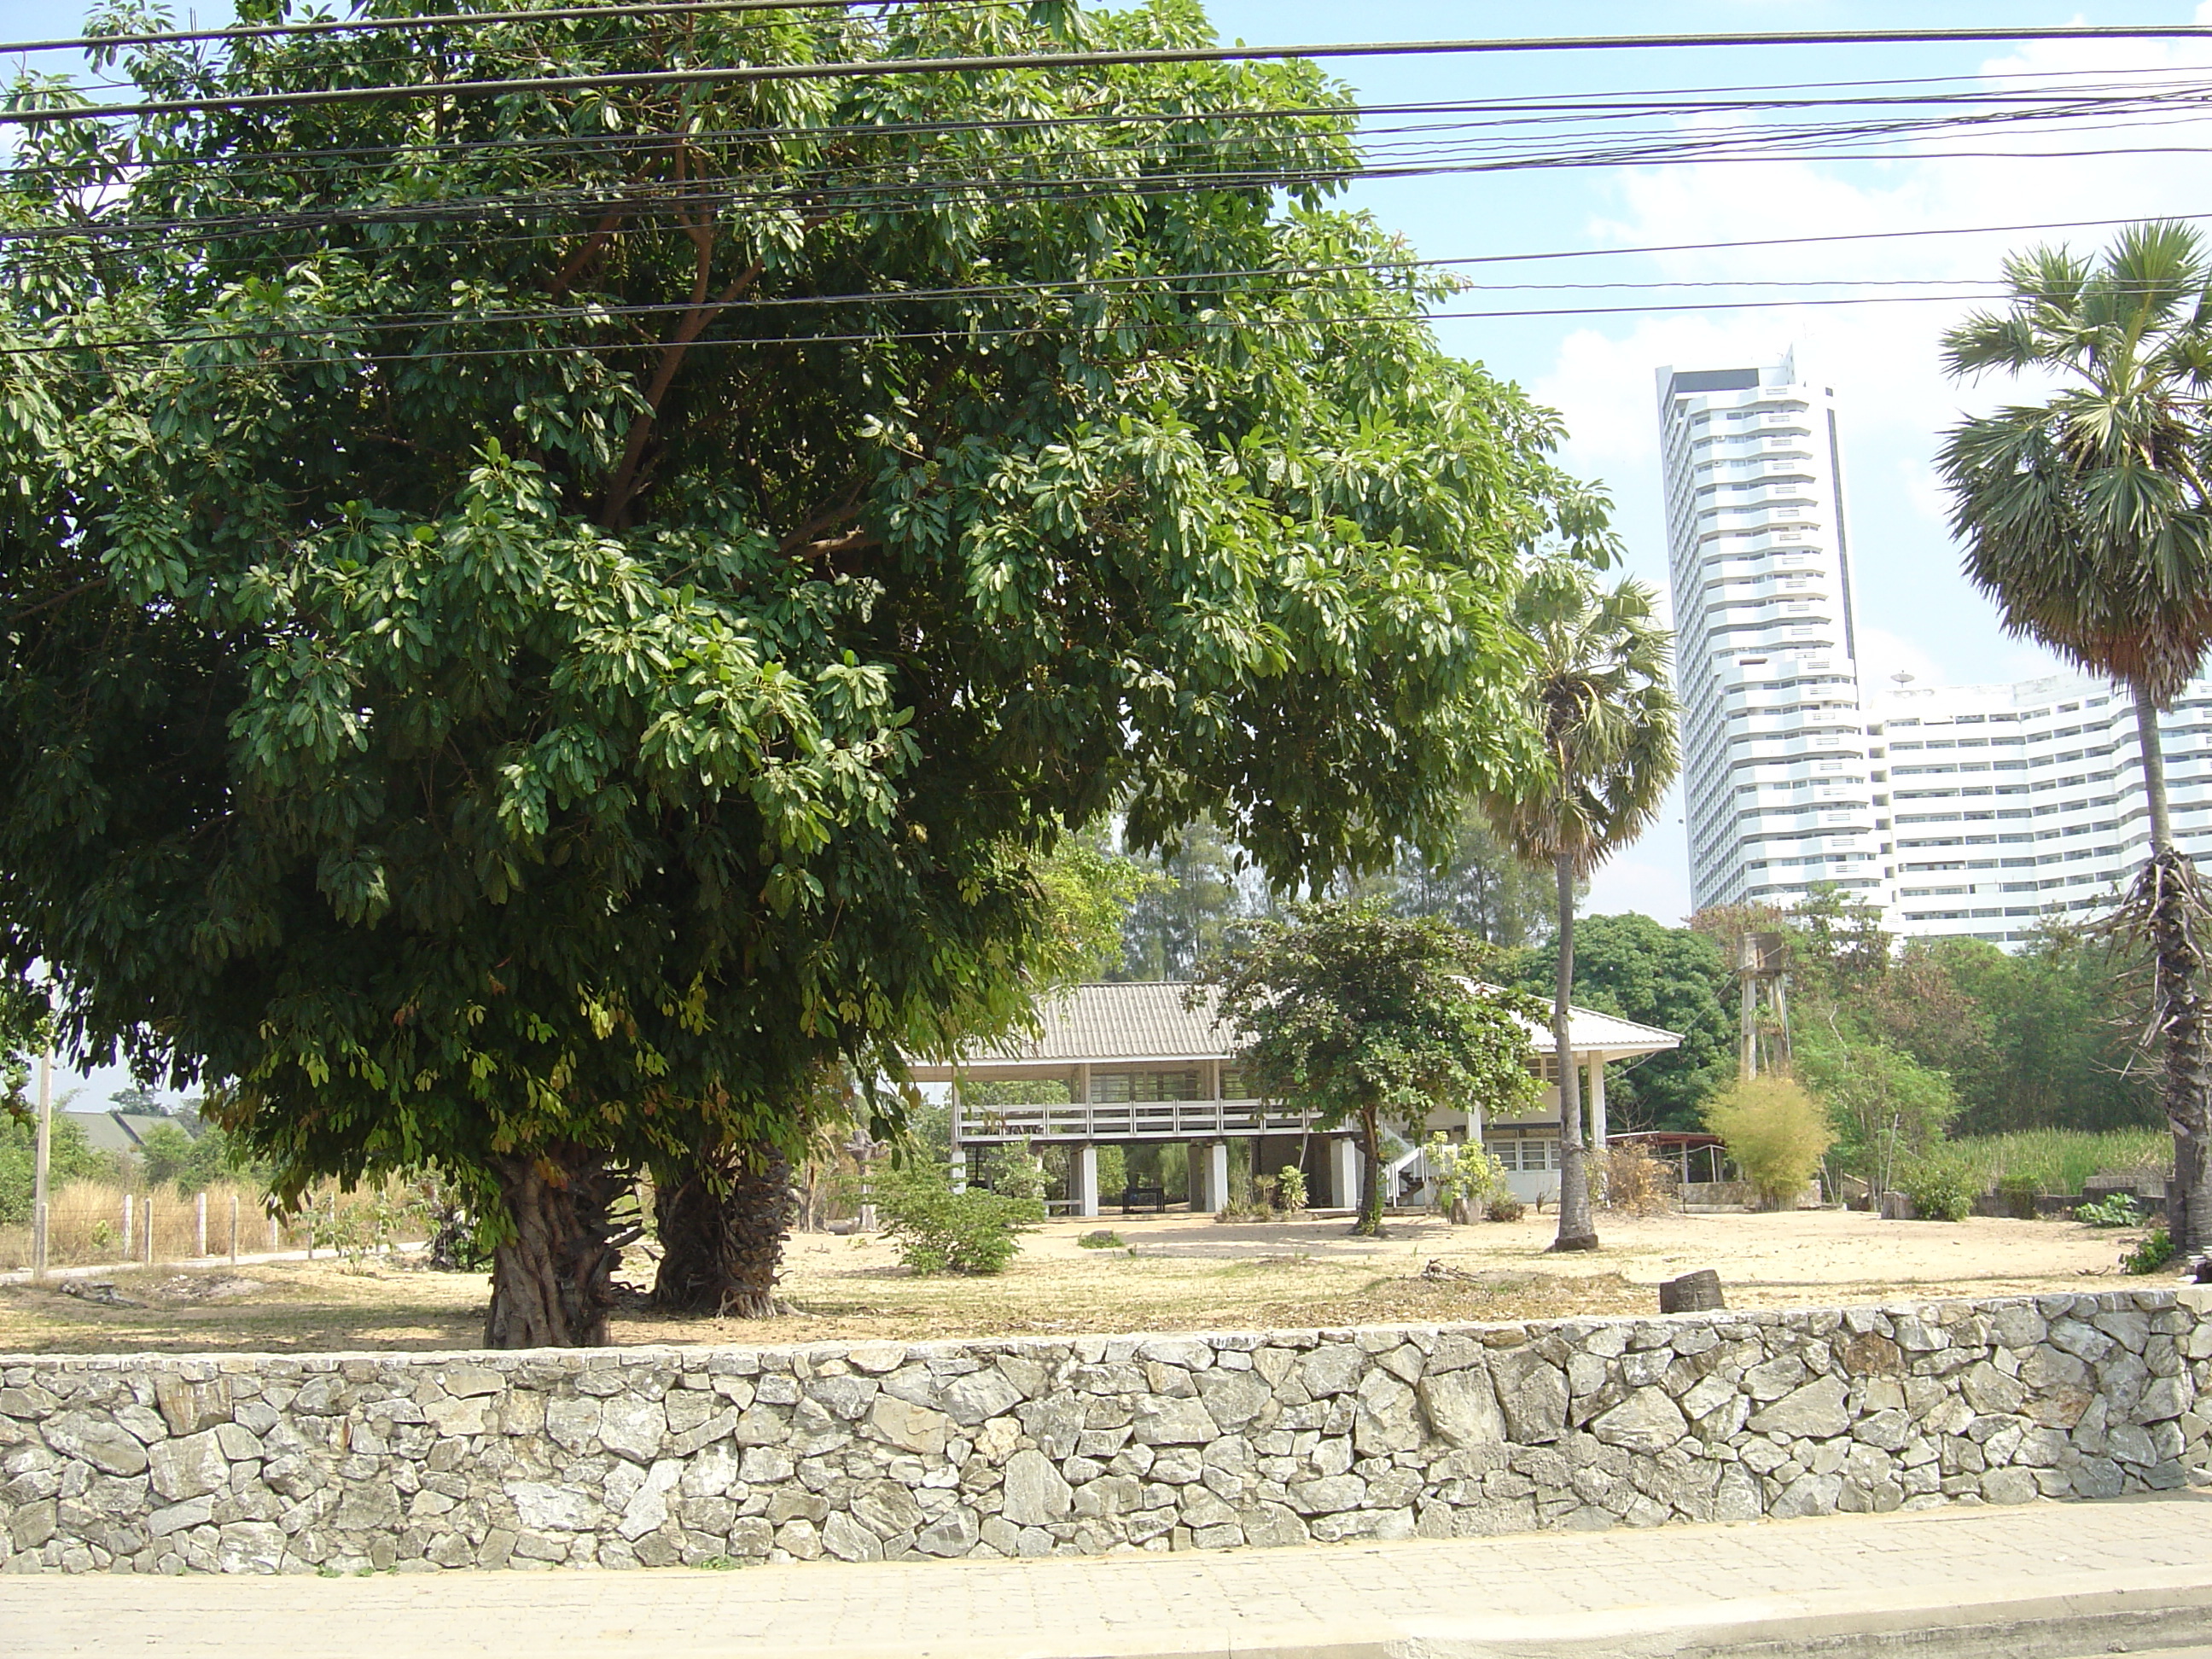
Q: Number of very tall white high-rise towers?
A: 1